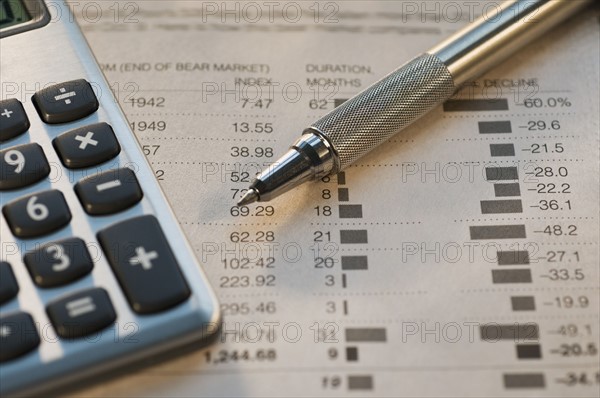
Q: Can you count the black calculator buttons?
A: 11